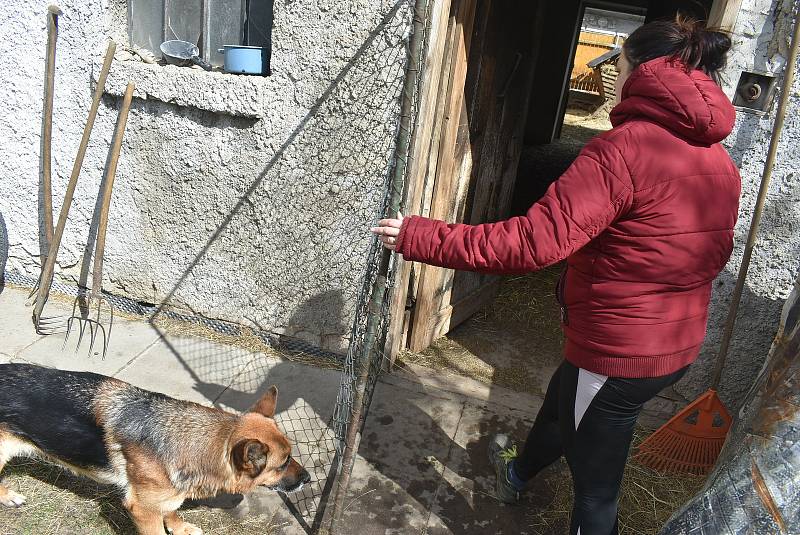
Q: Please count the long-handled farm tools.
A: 4